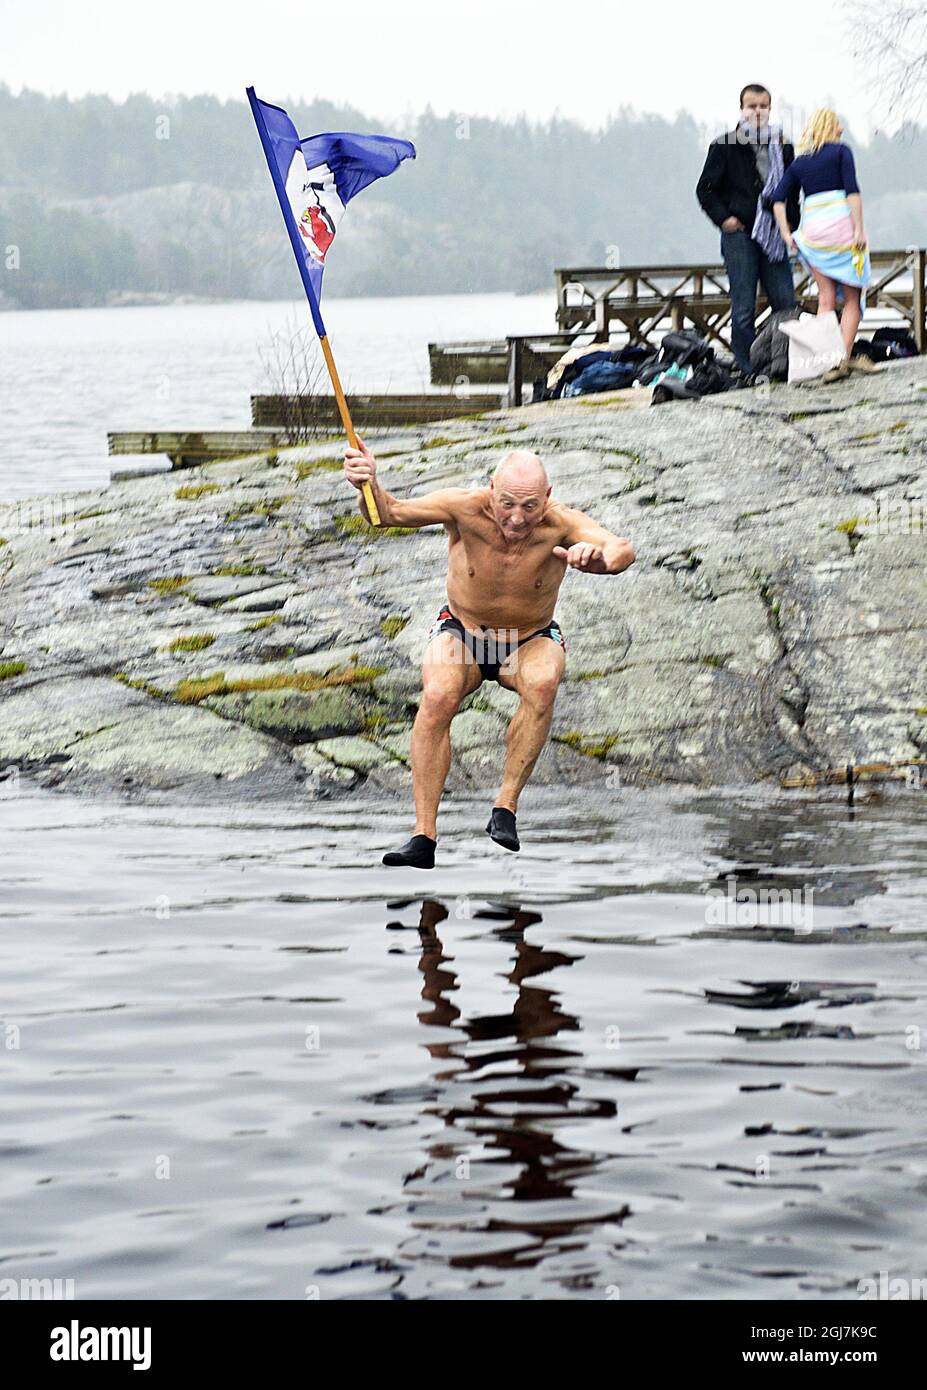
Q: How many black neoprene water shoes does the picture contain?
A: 2